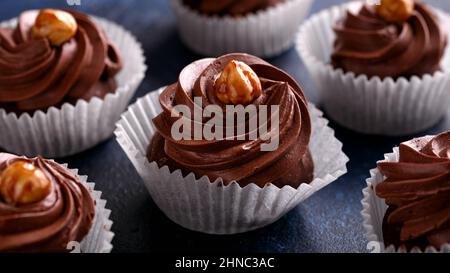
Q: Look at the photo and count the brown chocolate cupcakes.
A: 6